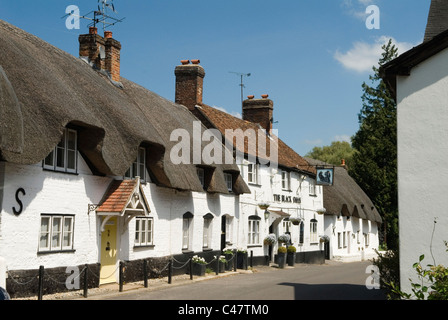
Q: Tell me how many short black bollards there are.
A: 9